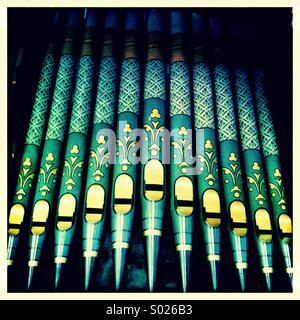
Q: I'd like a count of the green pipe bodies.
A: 11